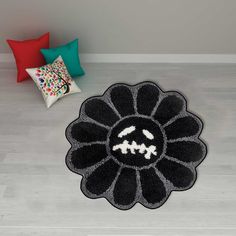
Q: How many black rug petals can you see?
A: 12